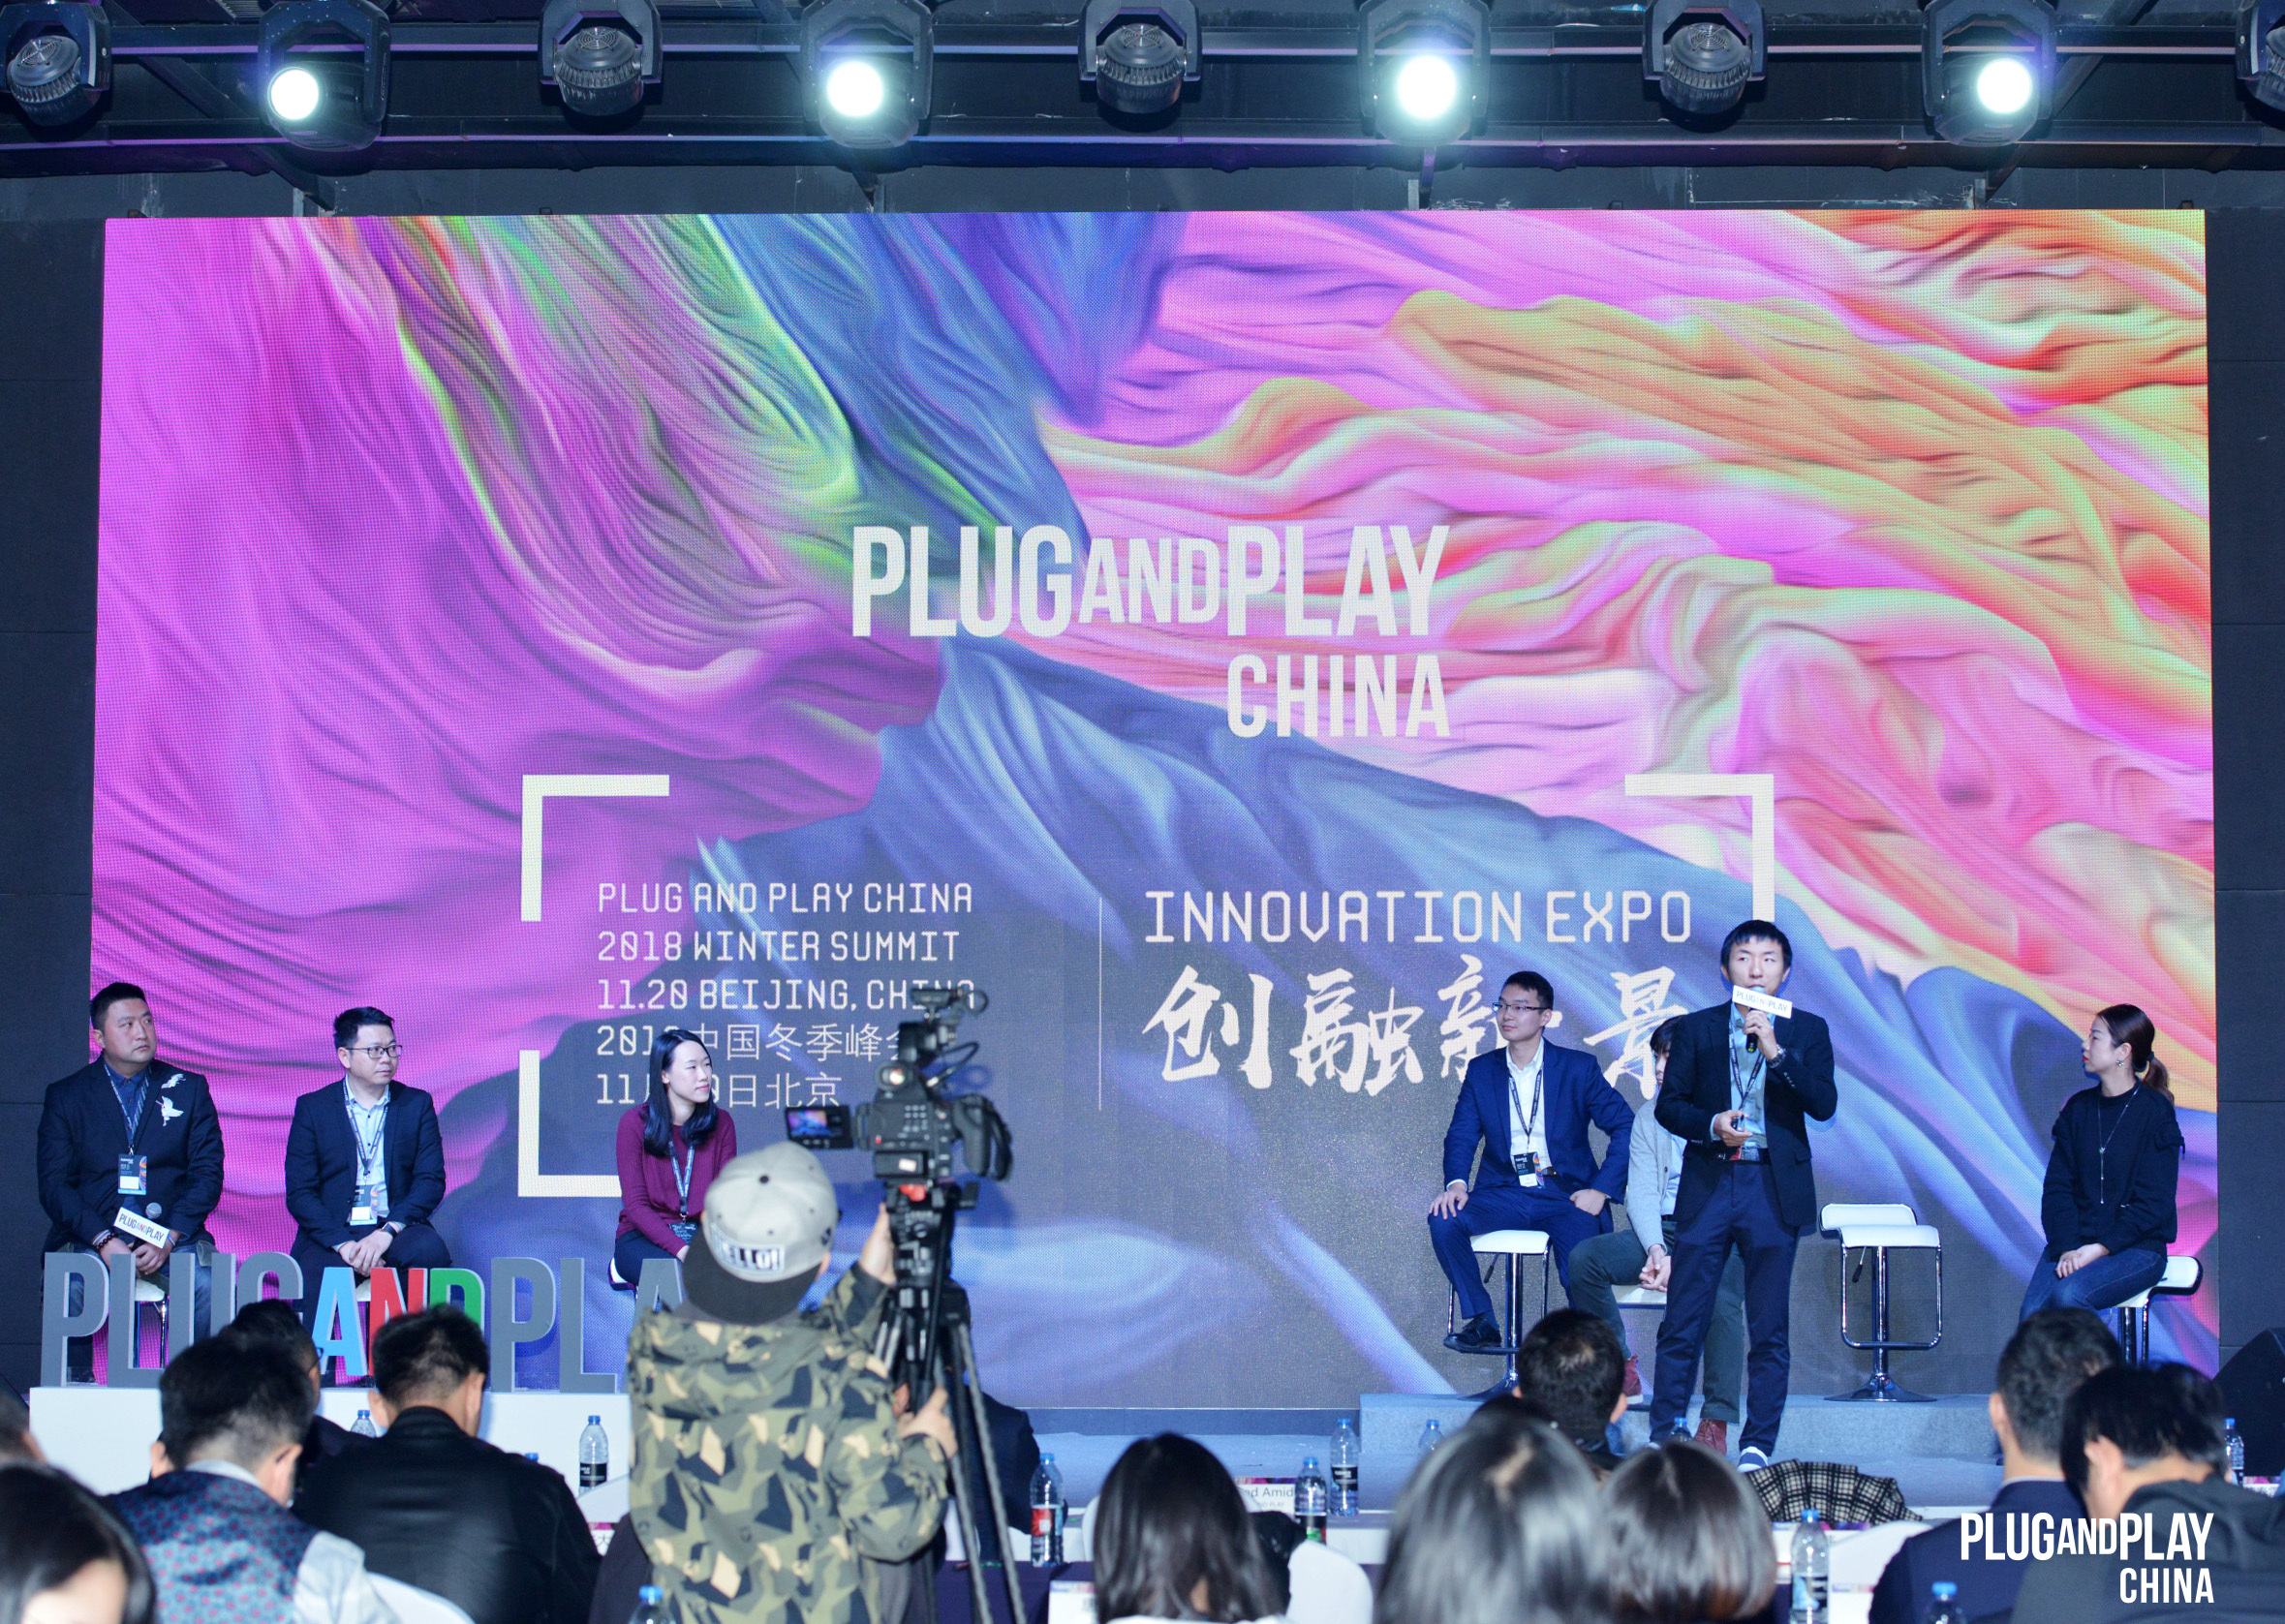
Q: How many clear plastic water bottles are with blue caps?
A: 12